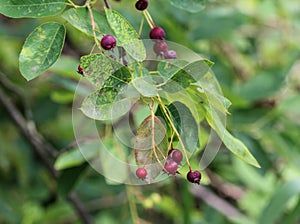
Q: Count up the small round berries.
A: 10